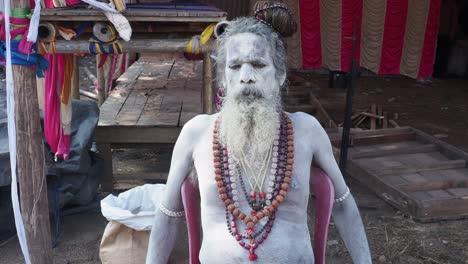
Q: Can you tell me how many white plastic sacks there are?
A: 1